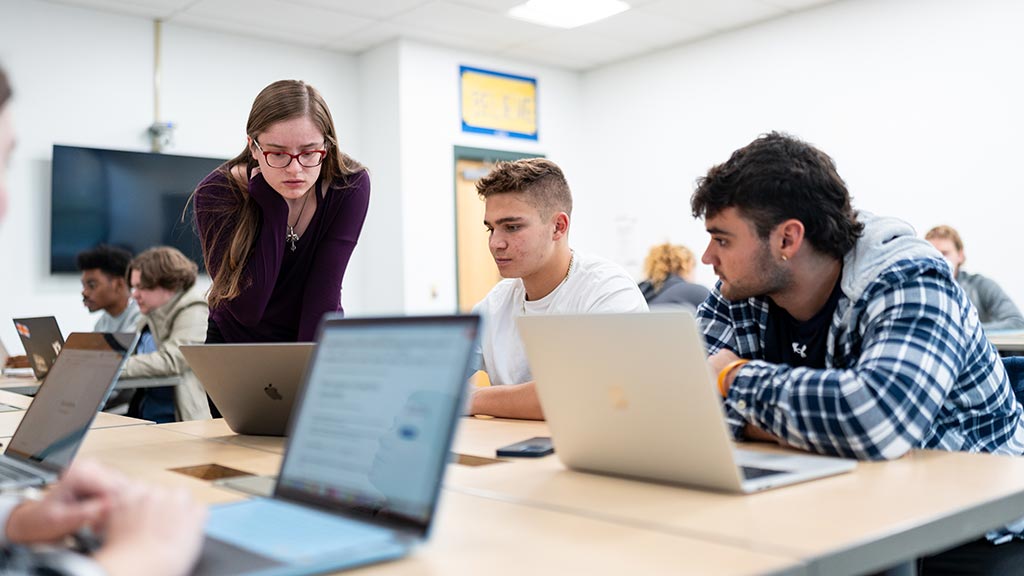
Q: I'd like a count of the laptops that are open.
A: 5